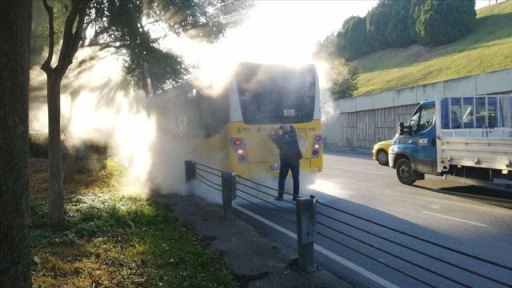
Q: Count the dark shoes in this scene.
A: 2